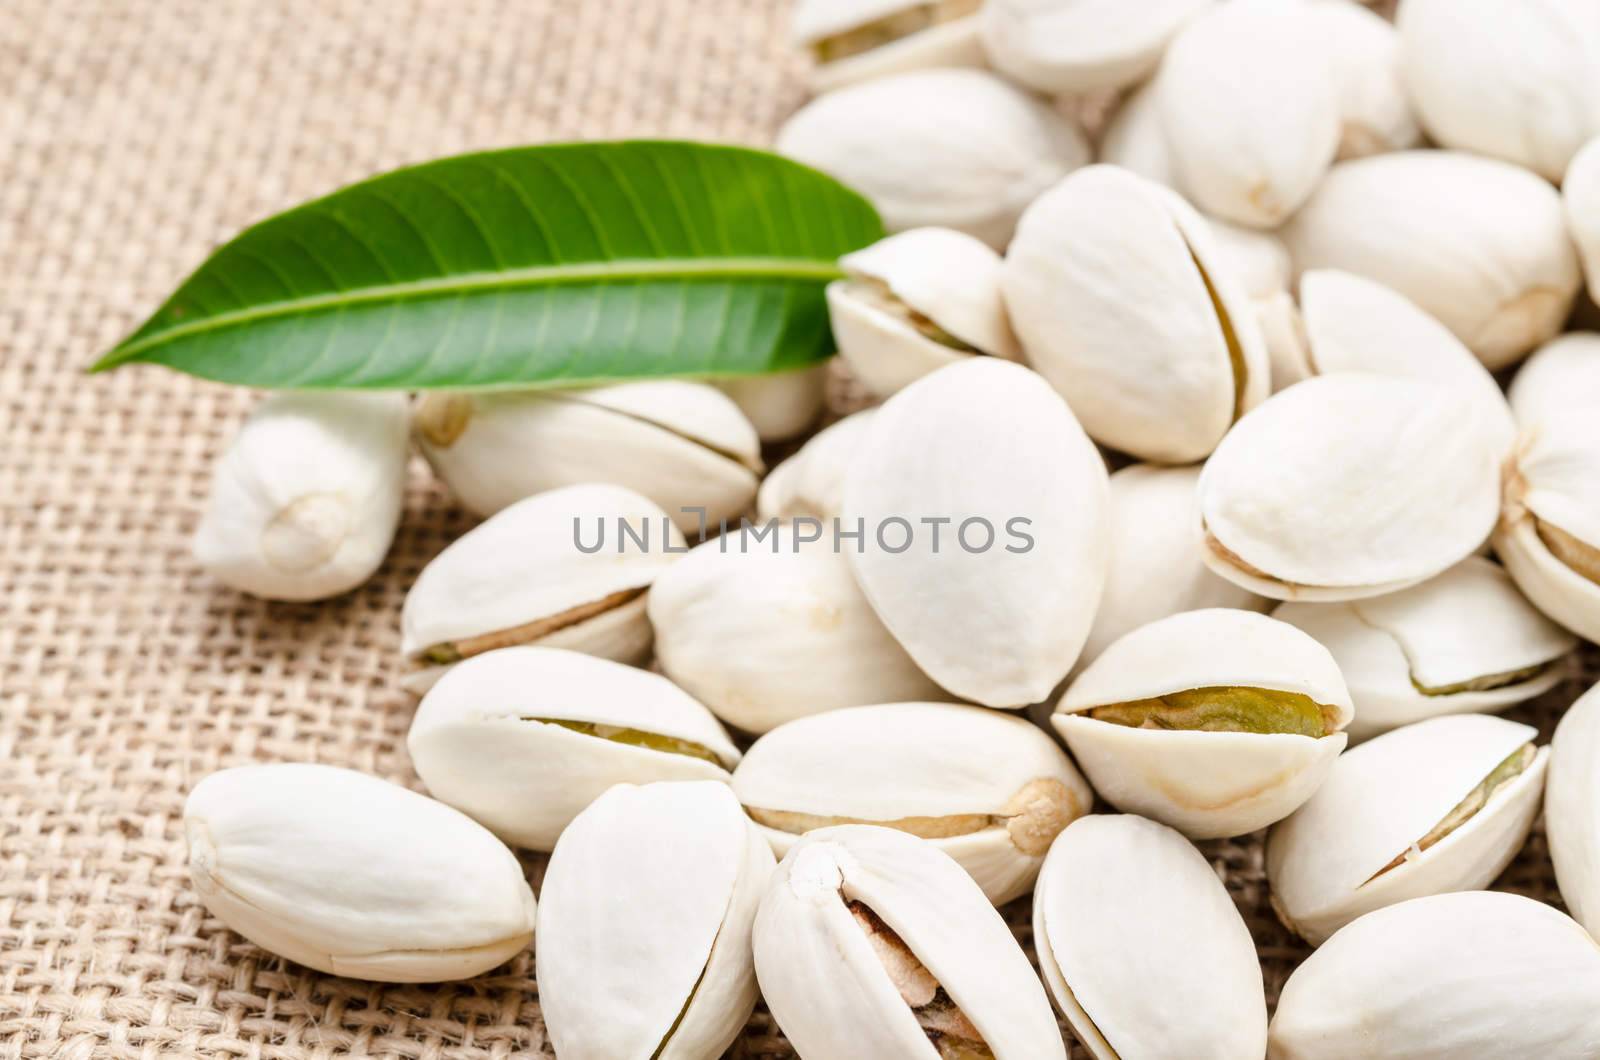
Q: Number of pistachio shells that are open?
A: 15